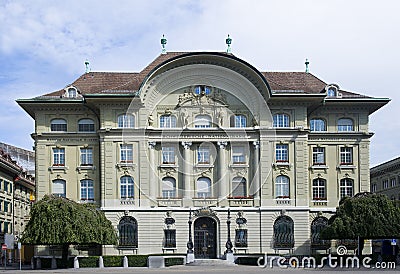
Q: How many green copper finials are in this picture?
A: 4